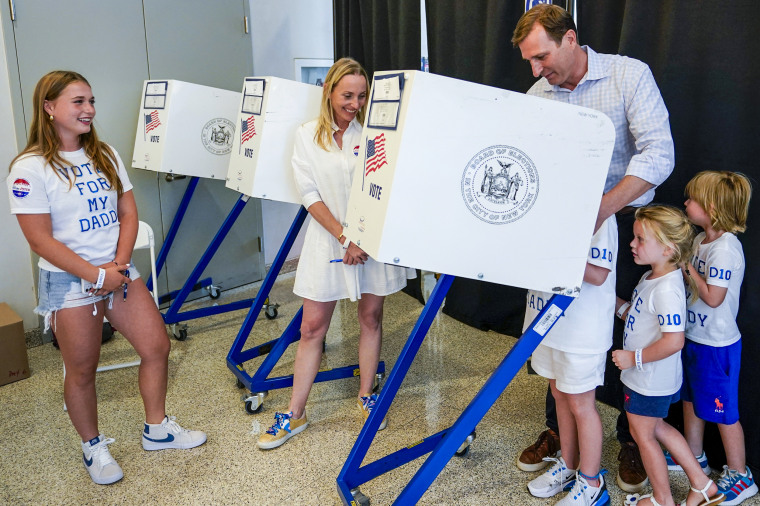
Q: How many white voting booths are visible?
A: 3